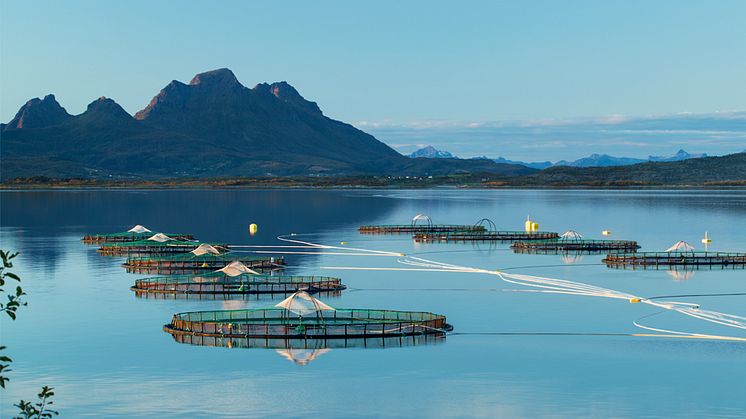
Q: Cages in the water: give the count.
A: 9